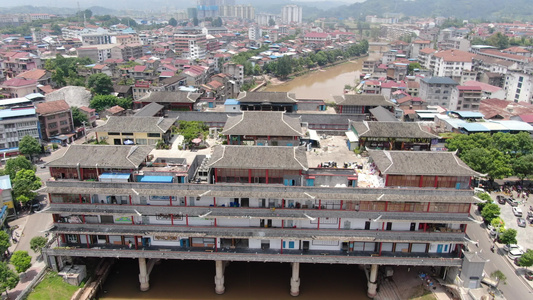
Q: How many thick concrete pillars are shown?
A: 4